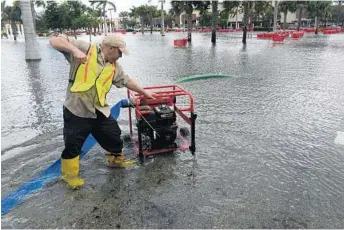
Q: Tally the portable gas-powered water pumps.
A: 1